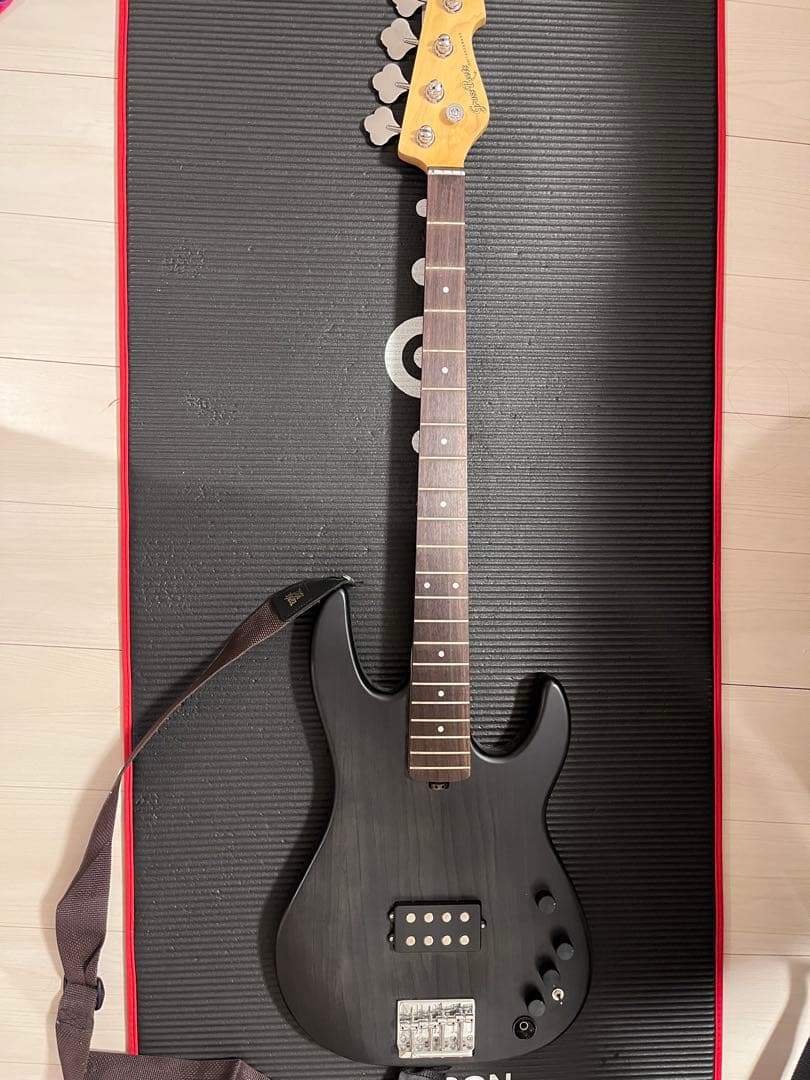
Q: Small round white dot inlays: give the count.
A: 9